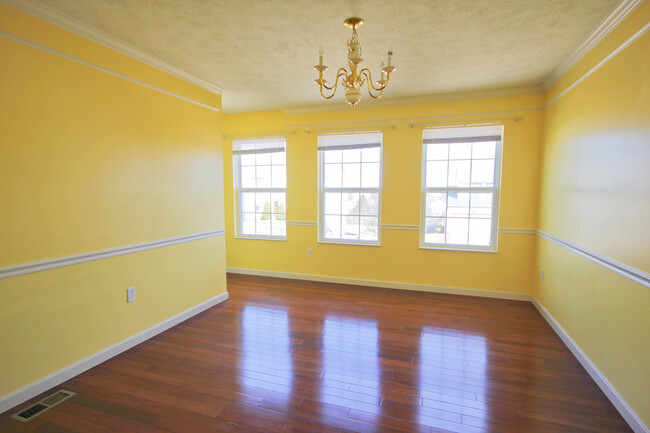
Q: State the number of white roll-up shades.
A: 3